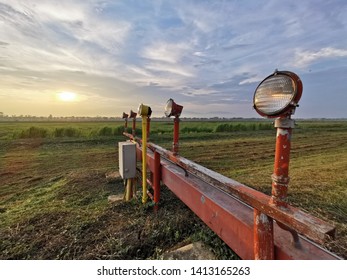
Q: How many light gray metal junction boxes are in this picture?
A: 1